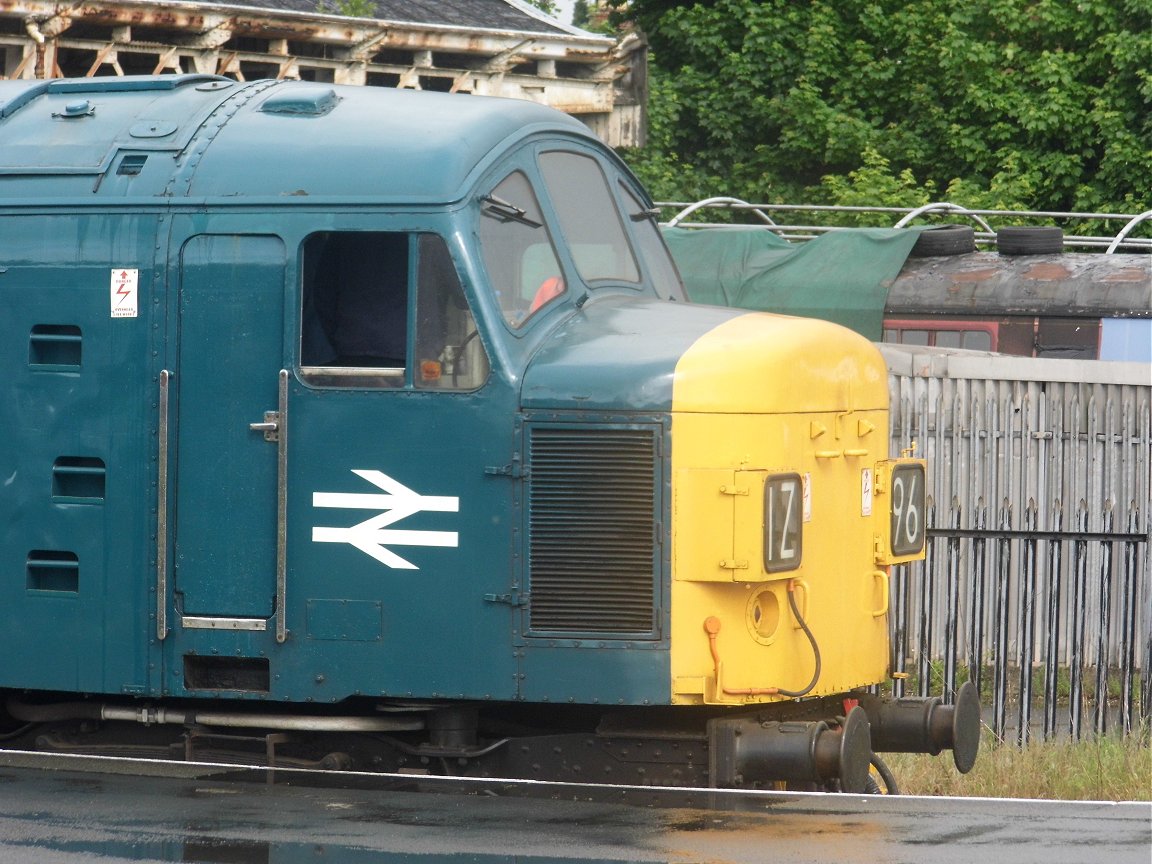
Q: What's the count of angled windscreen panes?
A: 3